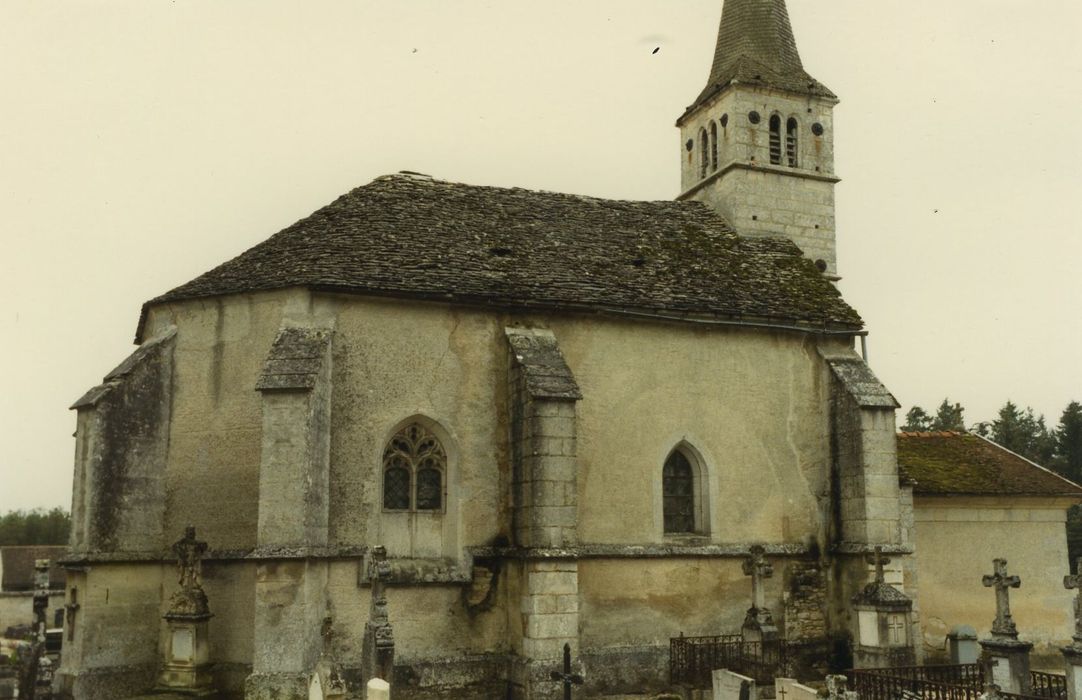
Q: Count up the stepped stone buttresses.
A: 4